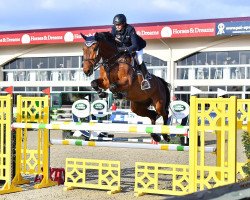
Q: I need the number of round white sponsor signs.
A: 3